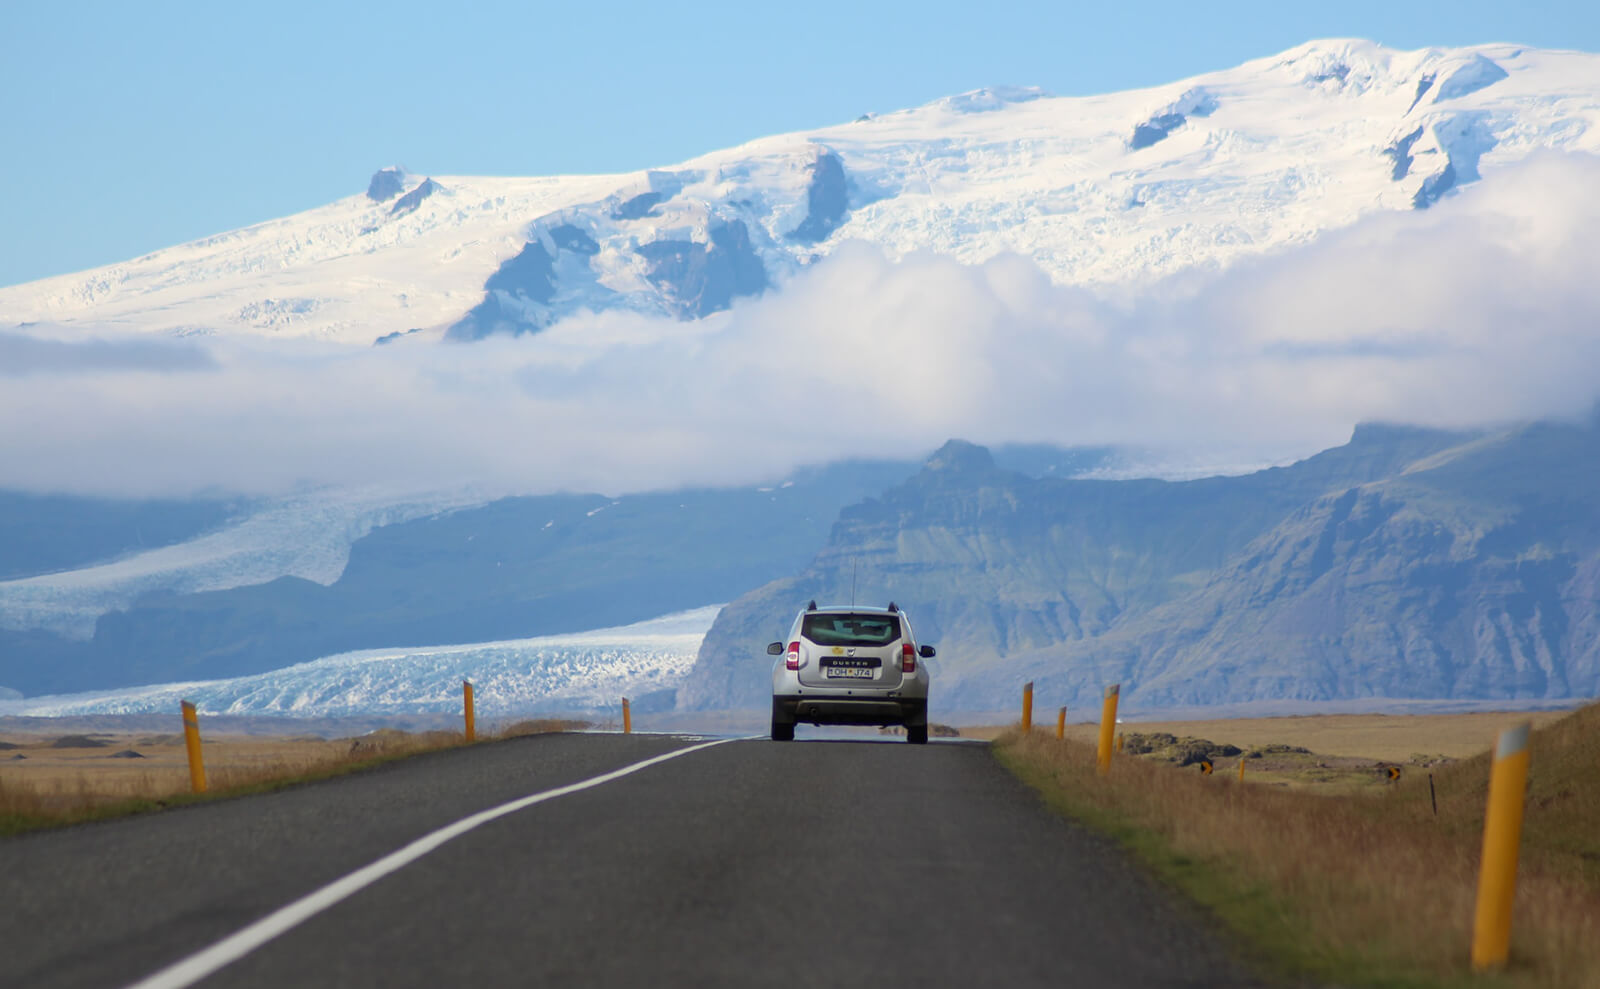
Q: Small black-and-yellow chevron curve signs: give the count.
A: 2